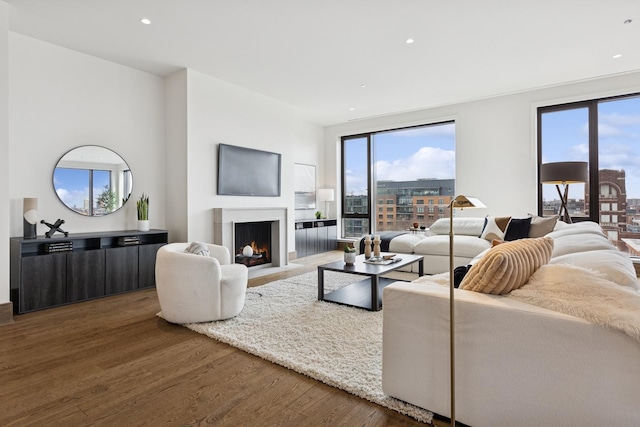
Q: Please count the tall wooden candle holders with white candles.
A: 2